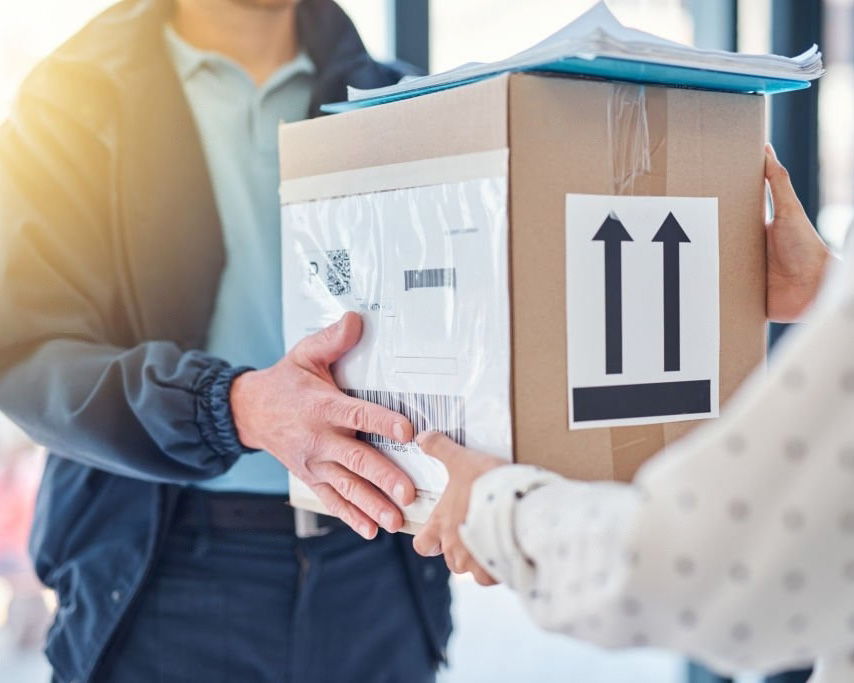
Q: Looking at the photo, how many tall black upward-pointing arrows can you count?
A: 2